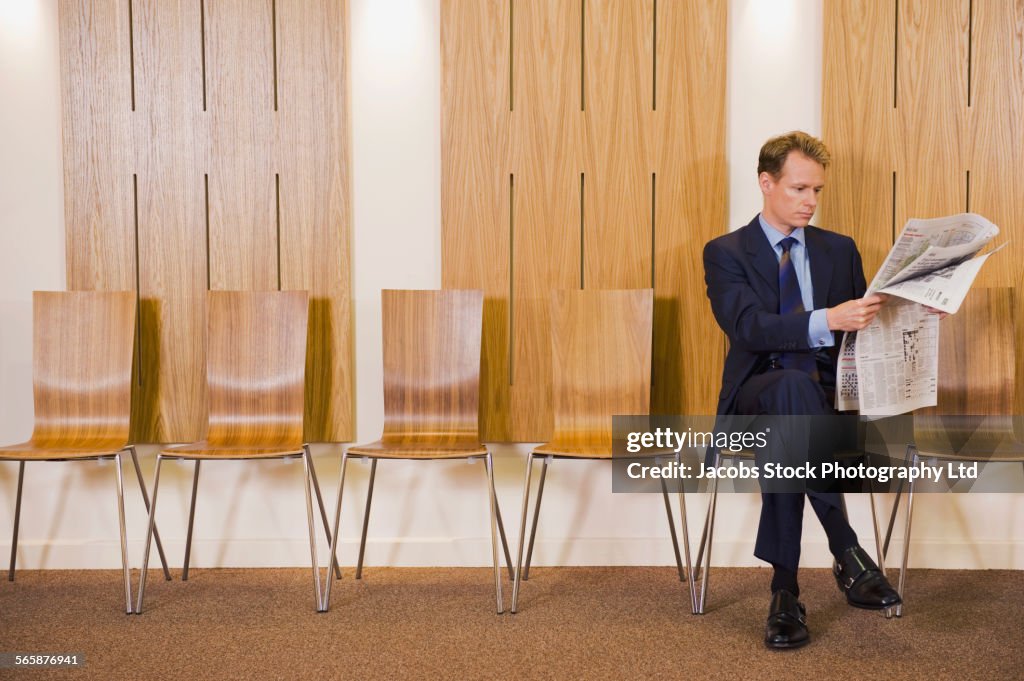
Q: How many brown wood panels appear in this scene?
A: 3